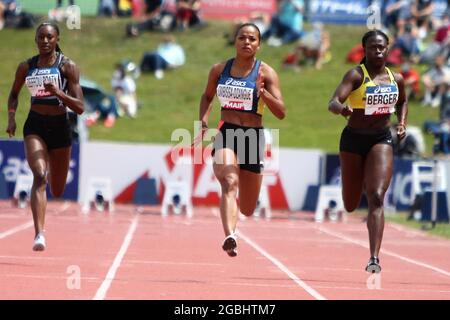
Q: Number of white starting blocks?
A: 5